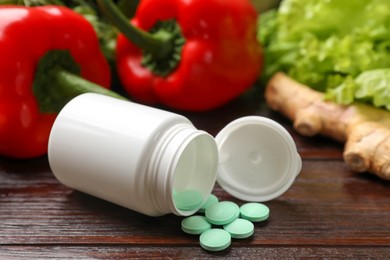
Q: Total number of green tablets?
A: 7